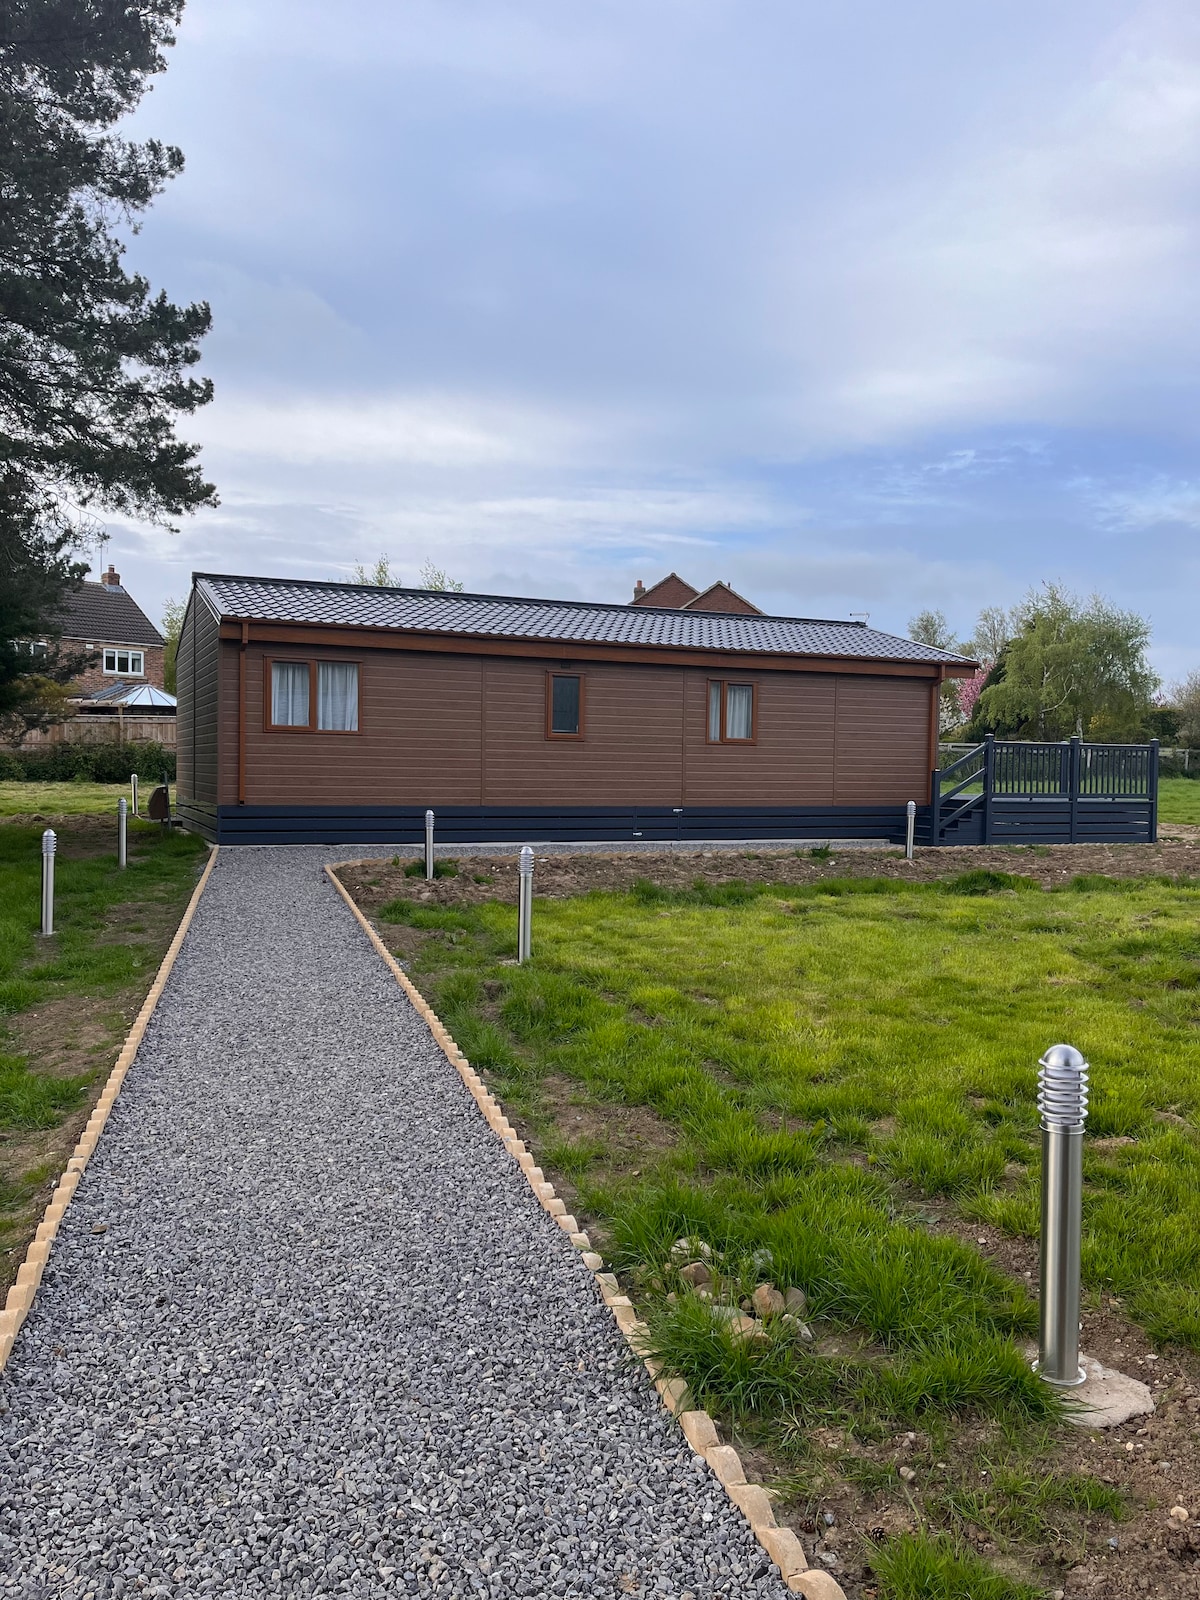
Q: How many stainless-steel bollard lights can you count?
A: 7